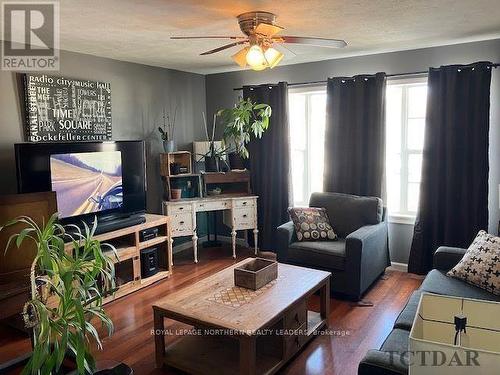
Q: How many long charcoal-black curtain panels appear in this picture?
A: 3